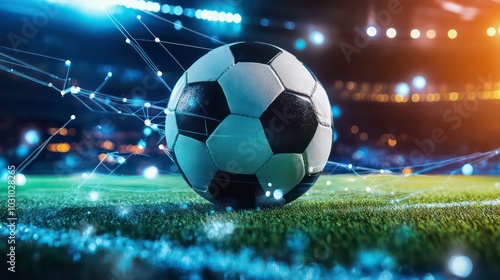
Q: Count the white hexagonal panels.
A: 10